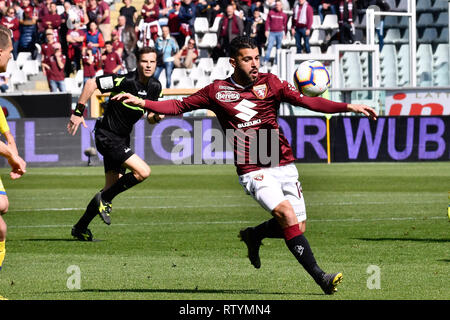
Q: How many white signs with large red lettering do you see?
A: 1